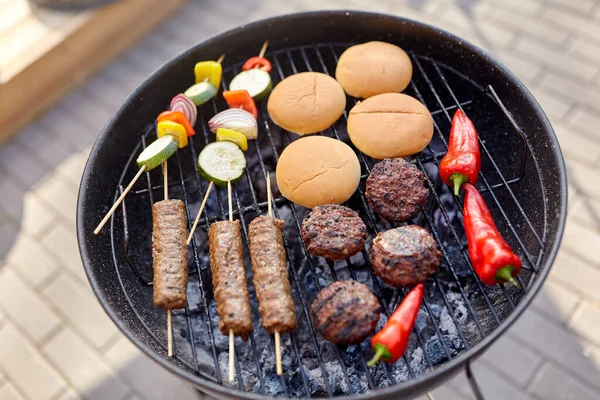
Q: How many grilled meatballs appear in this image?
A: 4